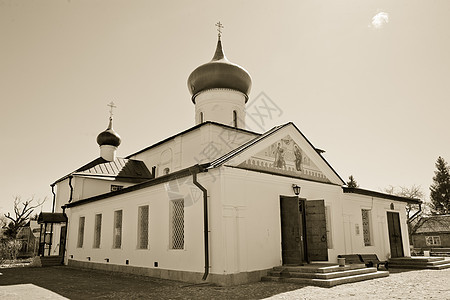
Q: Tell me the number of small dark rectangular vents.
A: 5